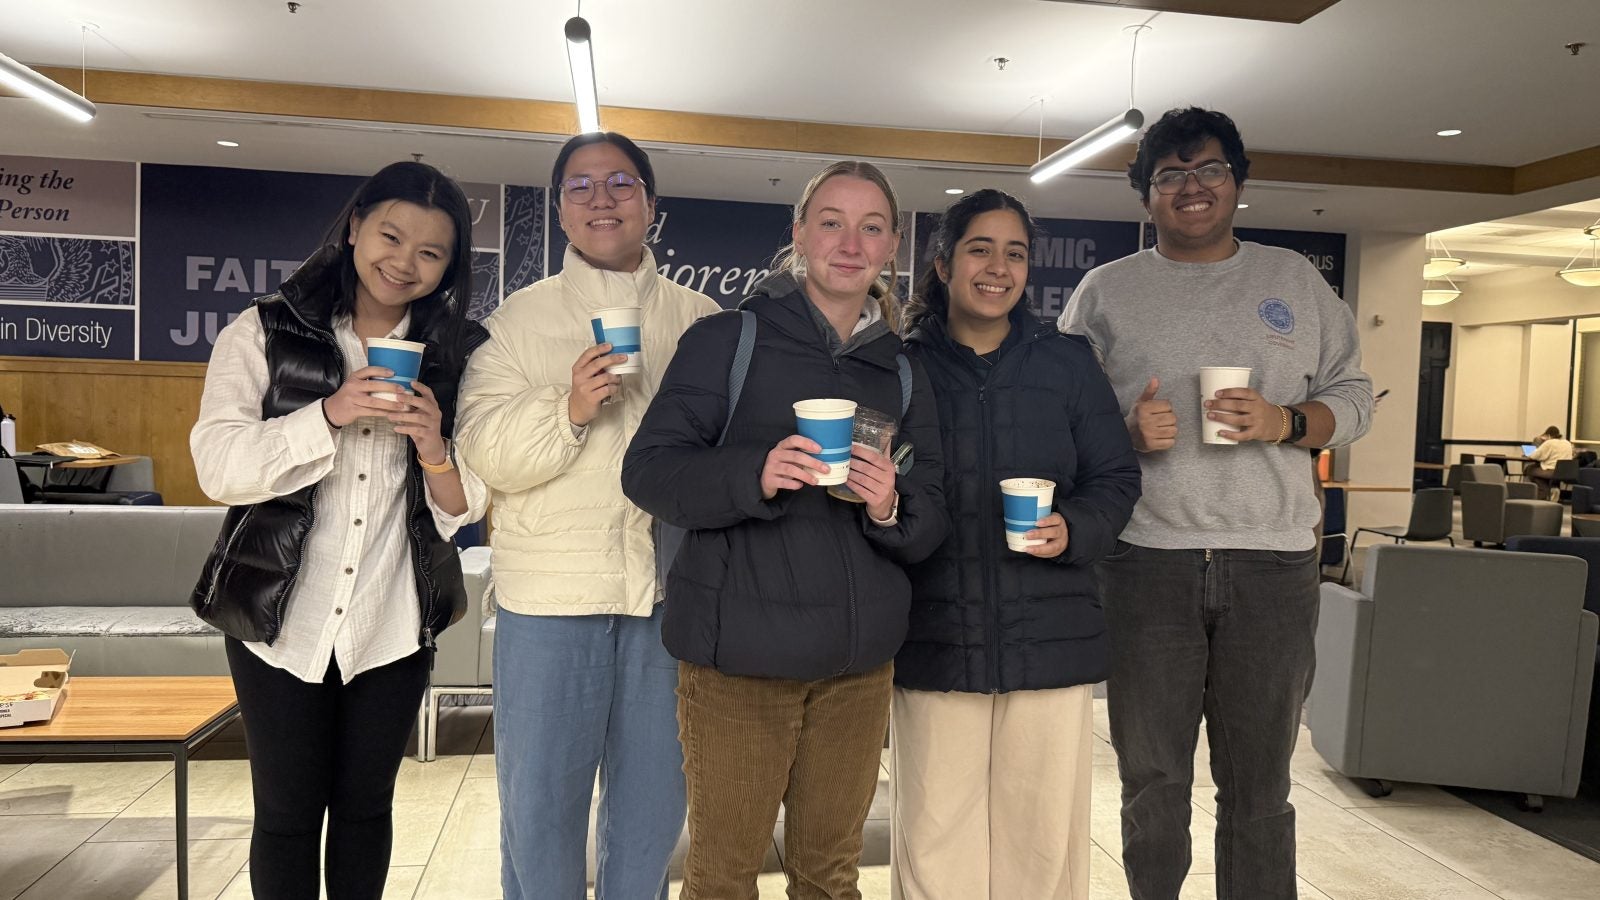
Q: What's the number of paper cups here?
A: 5